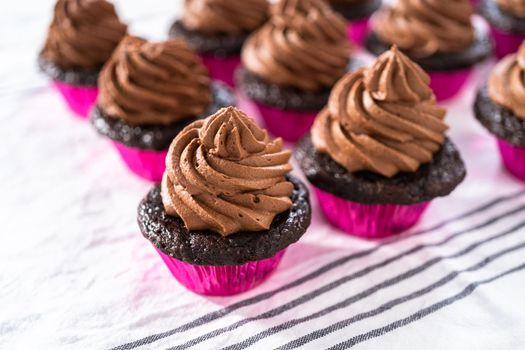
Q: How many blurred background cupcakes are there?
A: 8